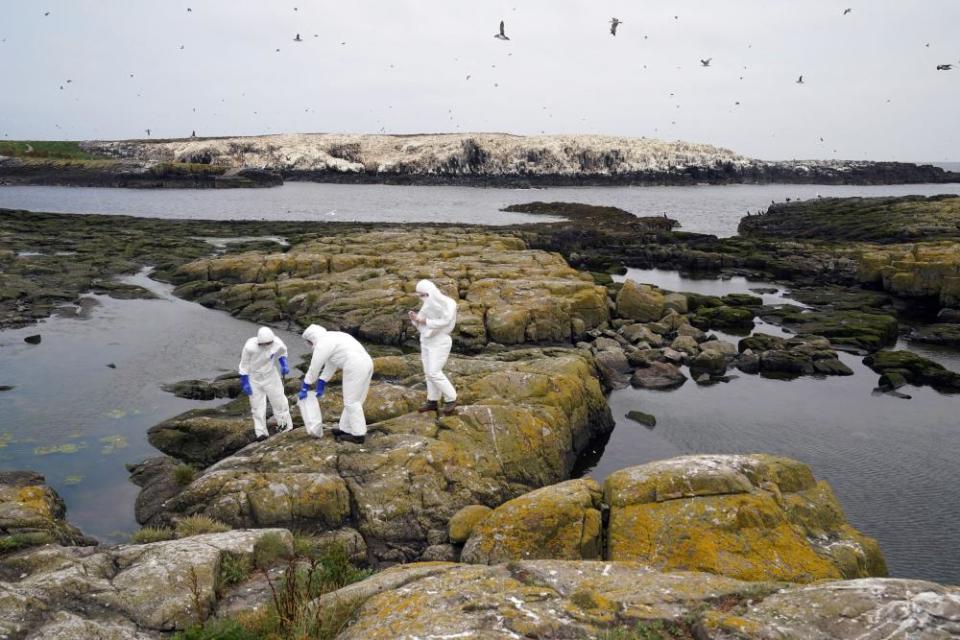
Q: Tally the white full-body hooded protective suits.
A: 3